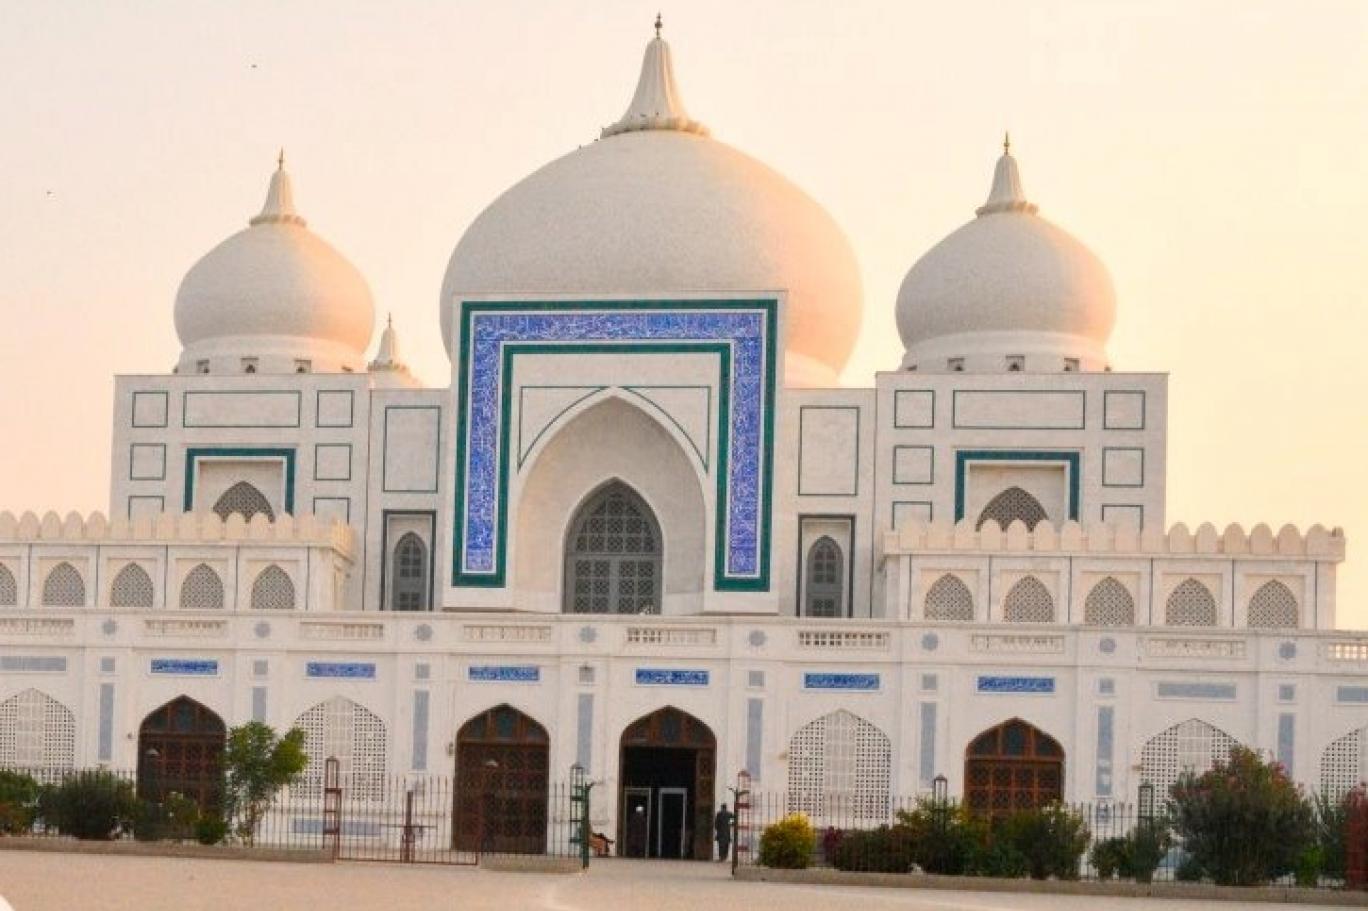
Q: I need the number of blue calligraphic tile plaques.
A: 6